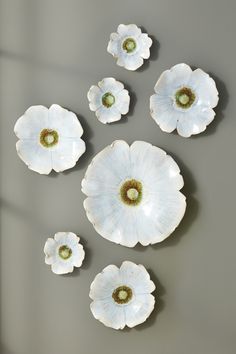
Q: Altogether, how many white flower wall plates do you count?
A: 7